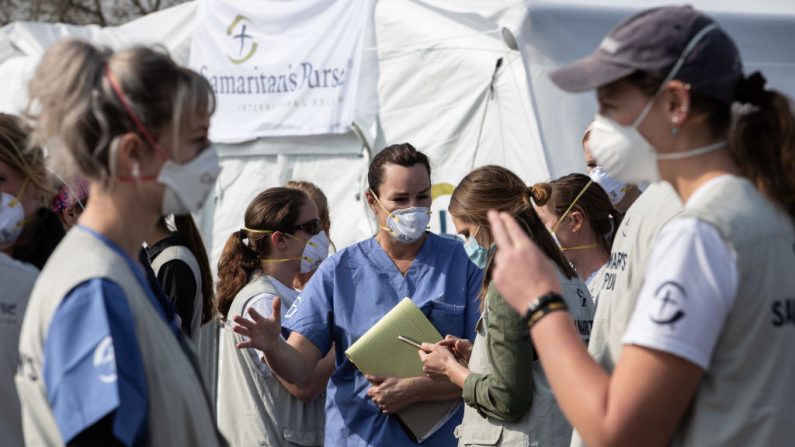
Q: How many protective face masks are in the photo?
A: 8